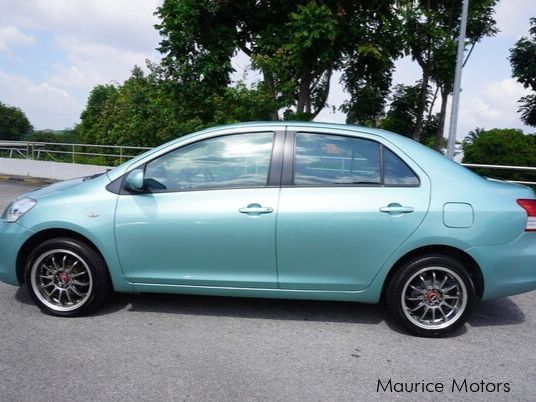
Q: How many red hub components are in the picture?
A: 2